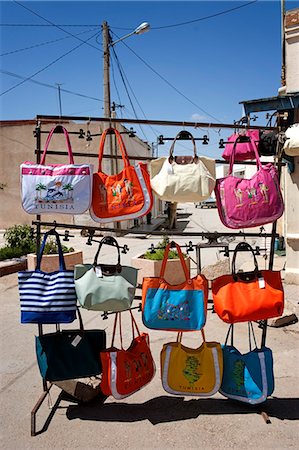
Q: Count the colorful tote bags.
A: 12